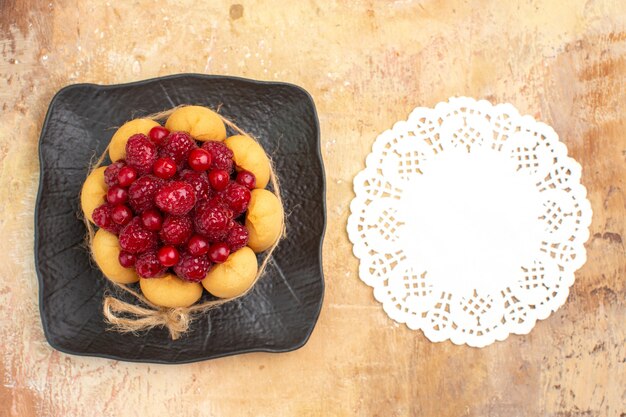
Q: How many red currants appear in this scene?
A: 13